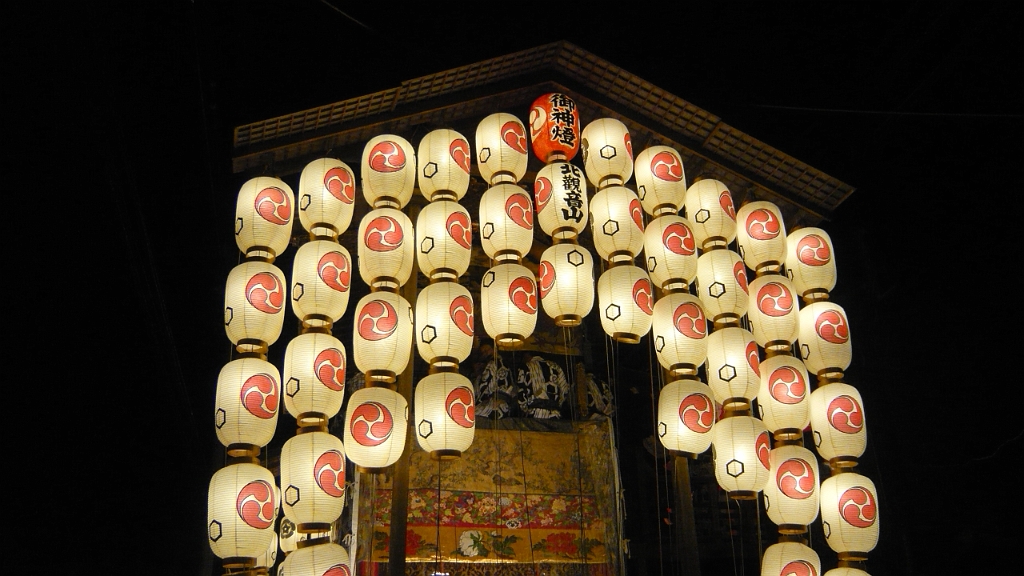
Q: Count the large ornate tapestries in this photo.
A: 1